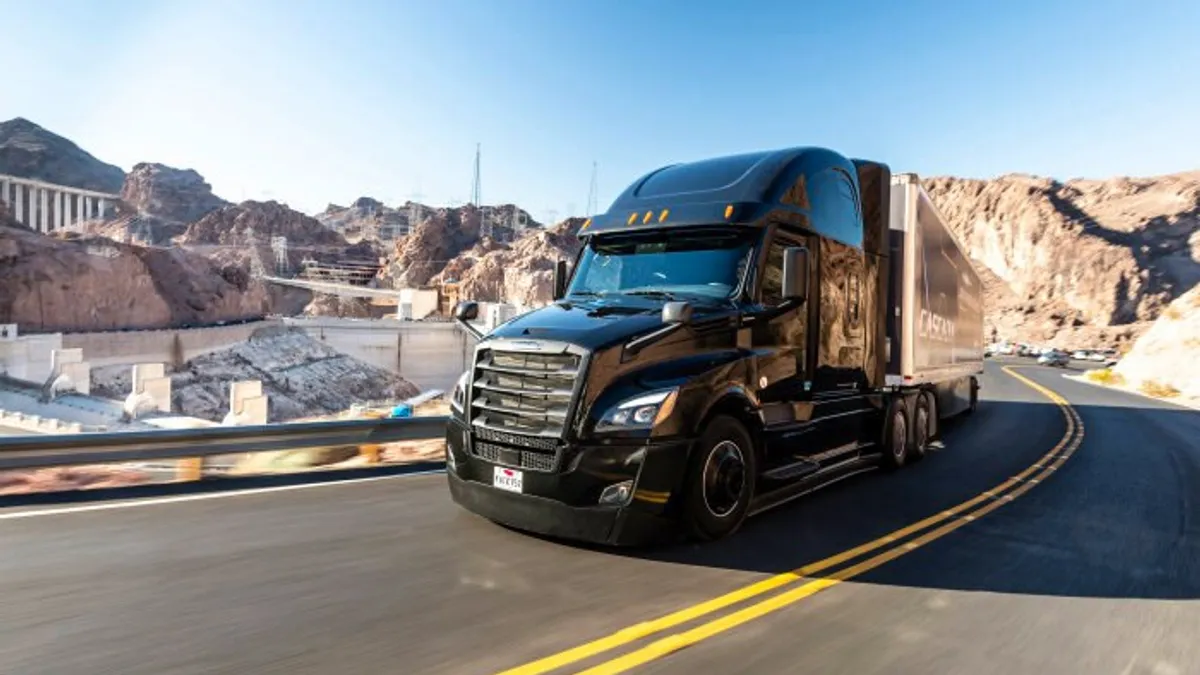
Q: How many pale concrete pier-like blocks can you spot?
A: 3